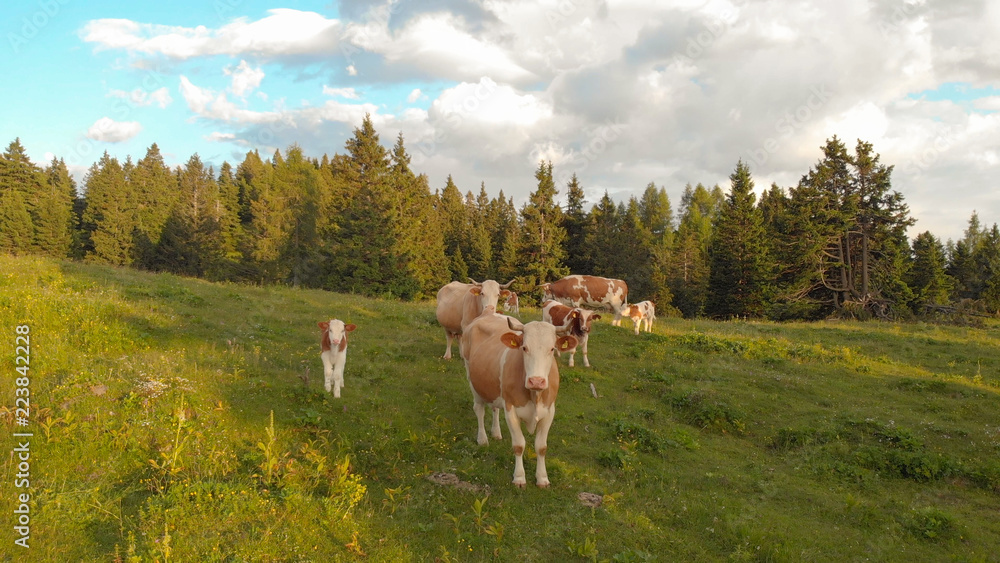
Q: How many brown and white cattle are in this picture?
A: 7